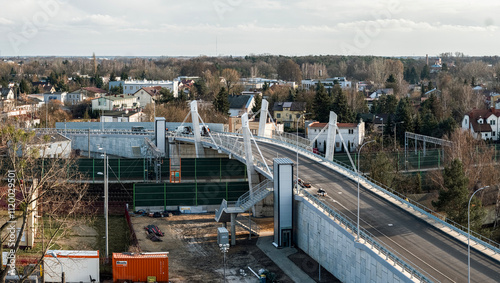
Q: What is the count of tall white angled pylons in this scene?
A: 4